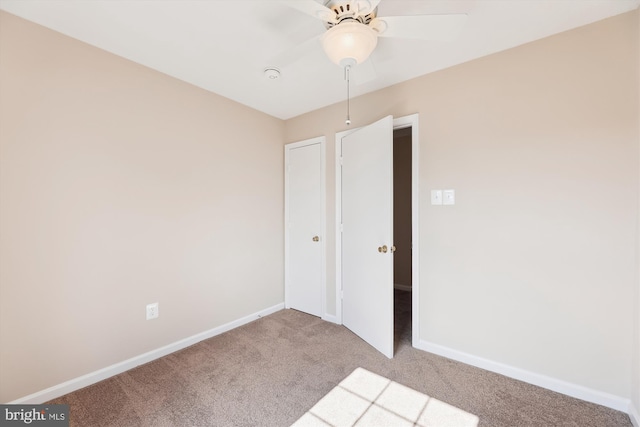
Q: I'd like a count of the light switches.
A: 2